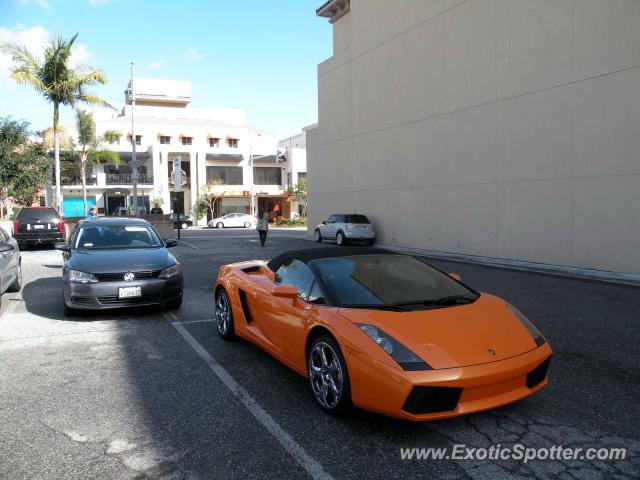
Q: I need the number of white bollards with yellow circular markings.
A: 0